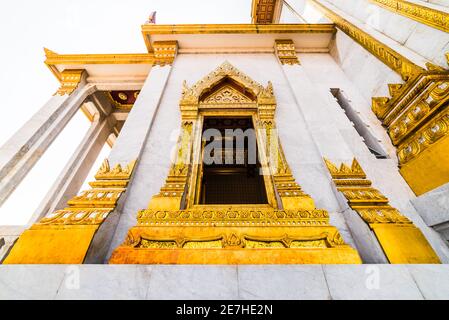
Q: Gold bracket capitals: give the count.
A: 3